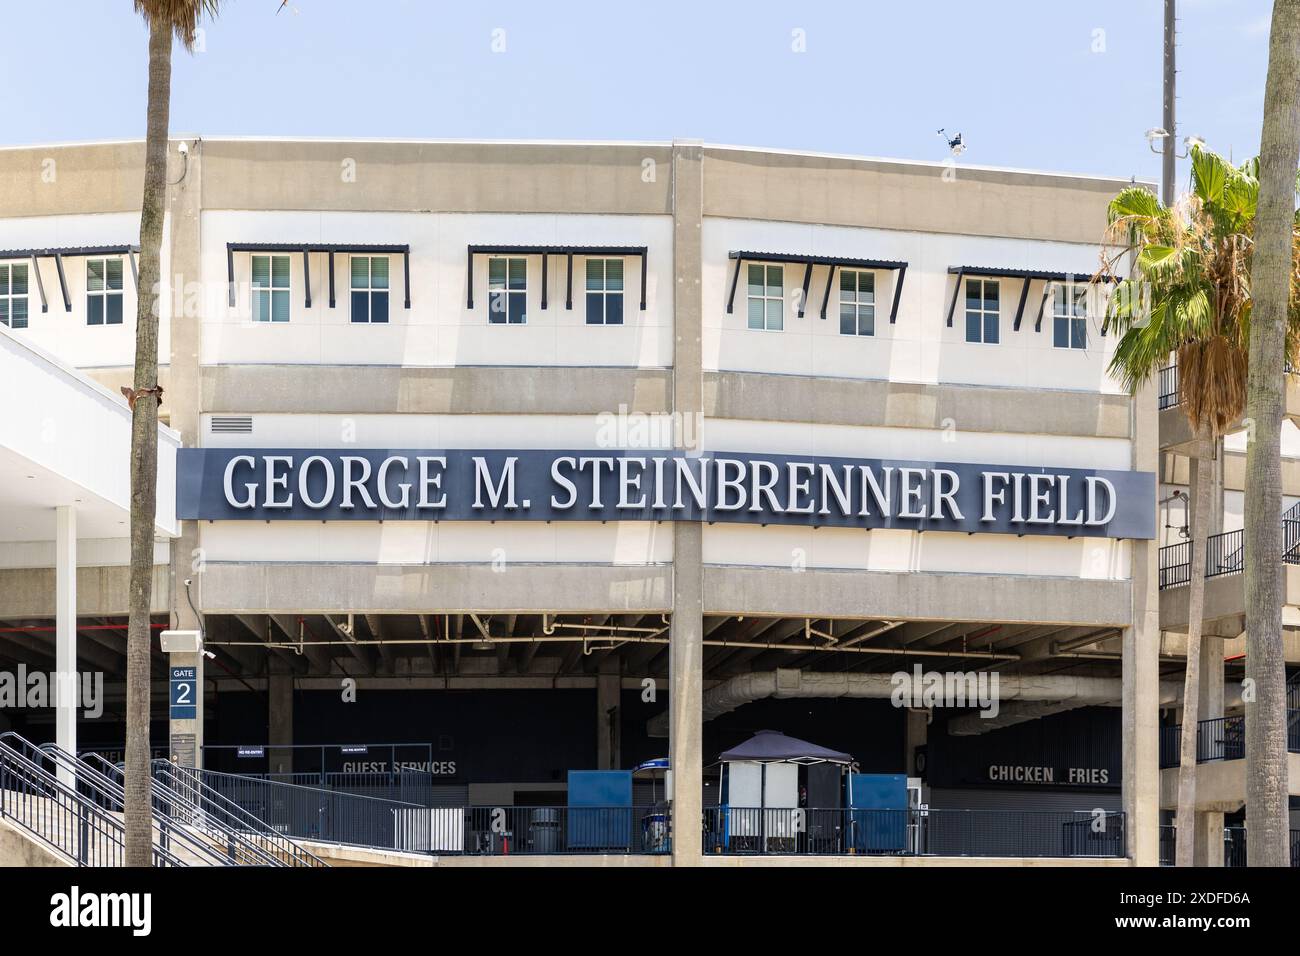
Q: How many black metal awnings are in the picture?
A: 5